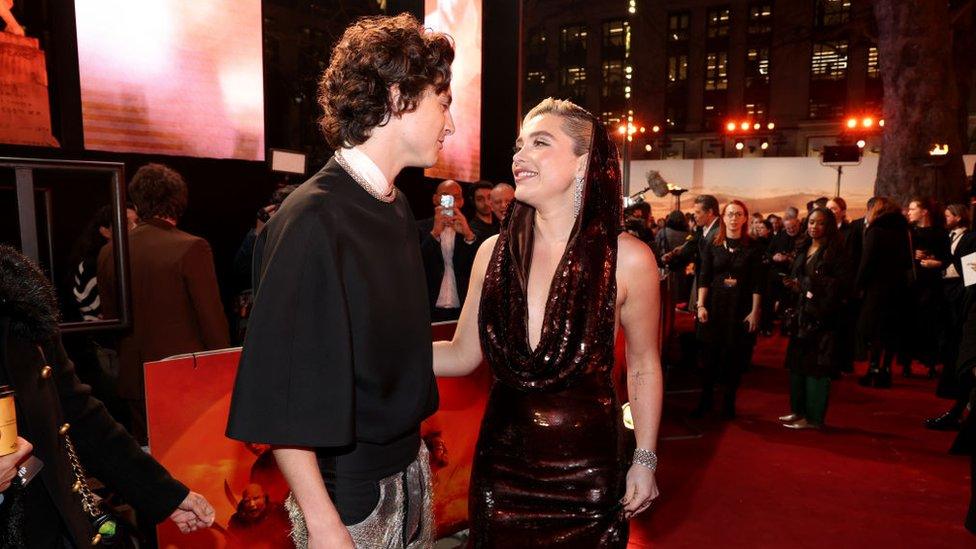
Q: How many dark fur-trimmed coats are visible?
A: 1